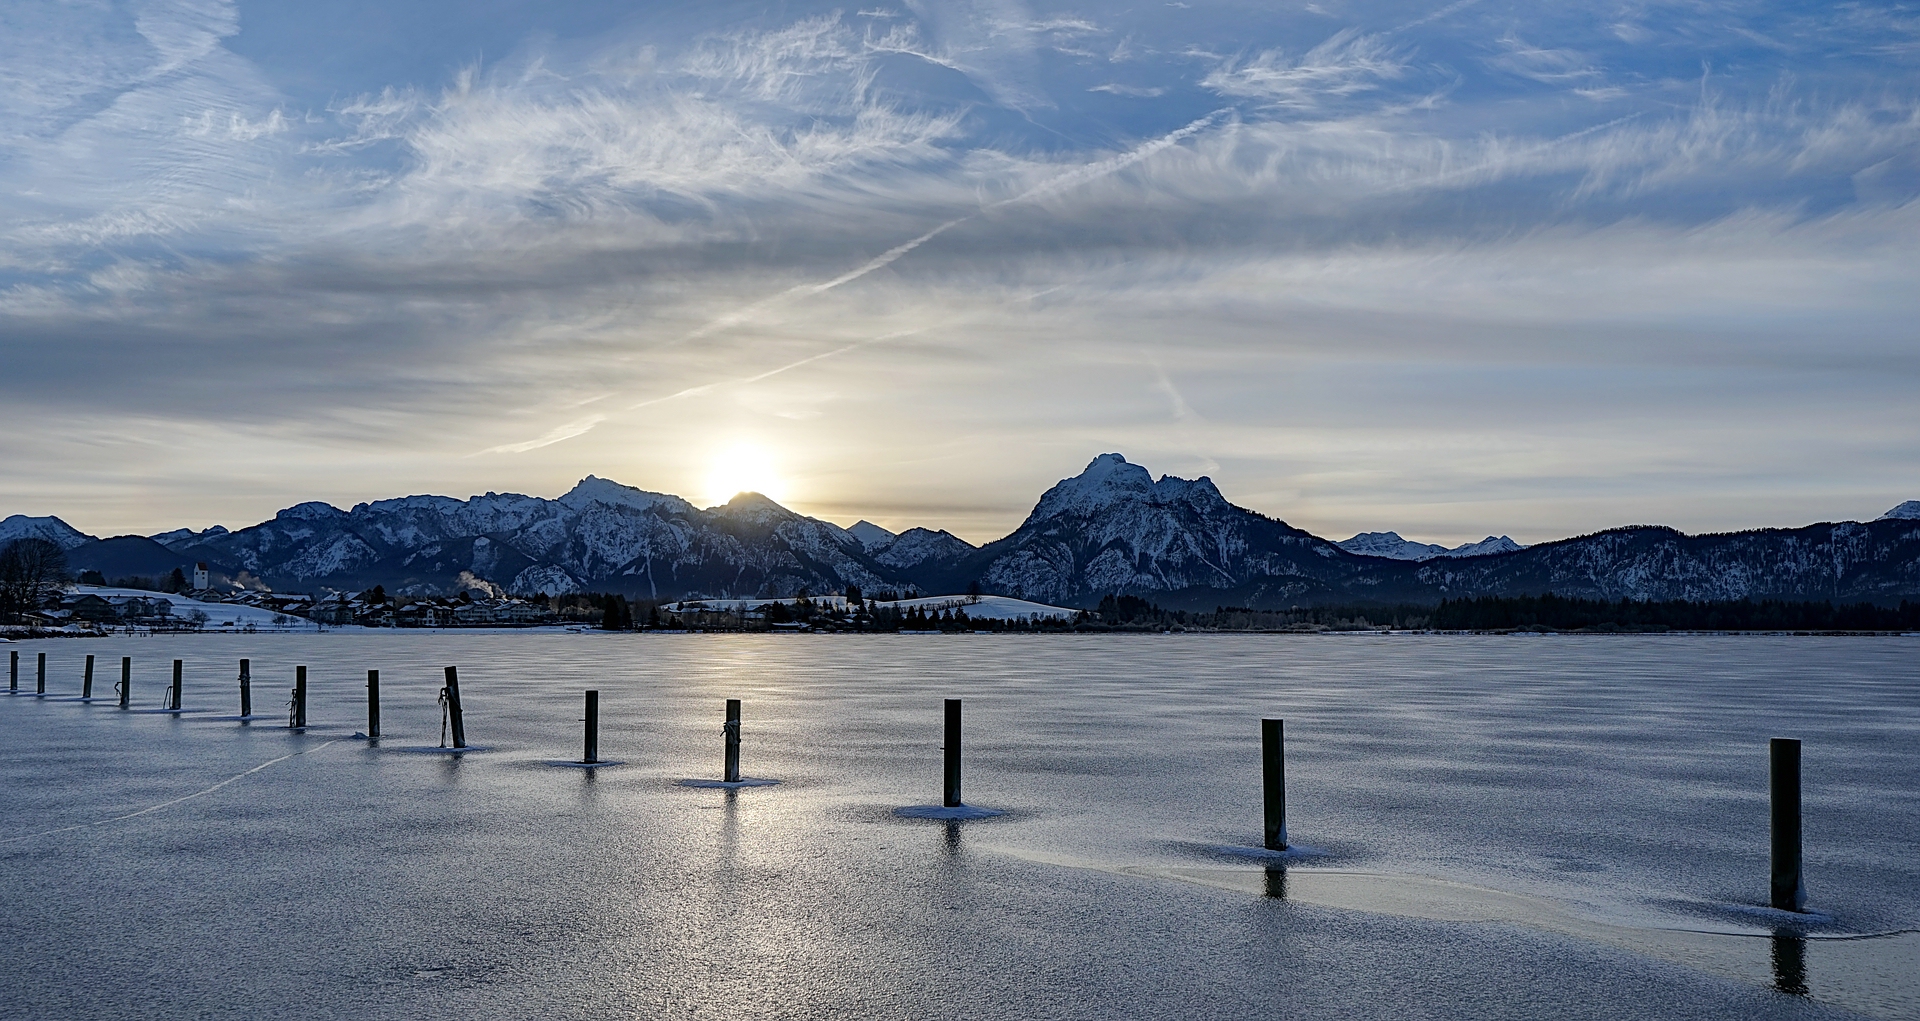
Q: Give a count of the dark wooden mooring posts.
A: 14